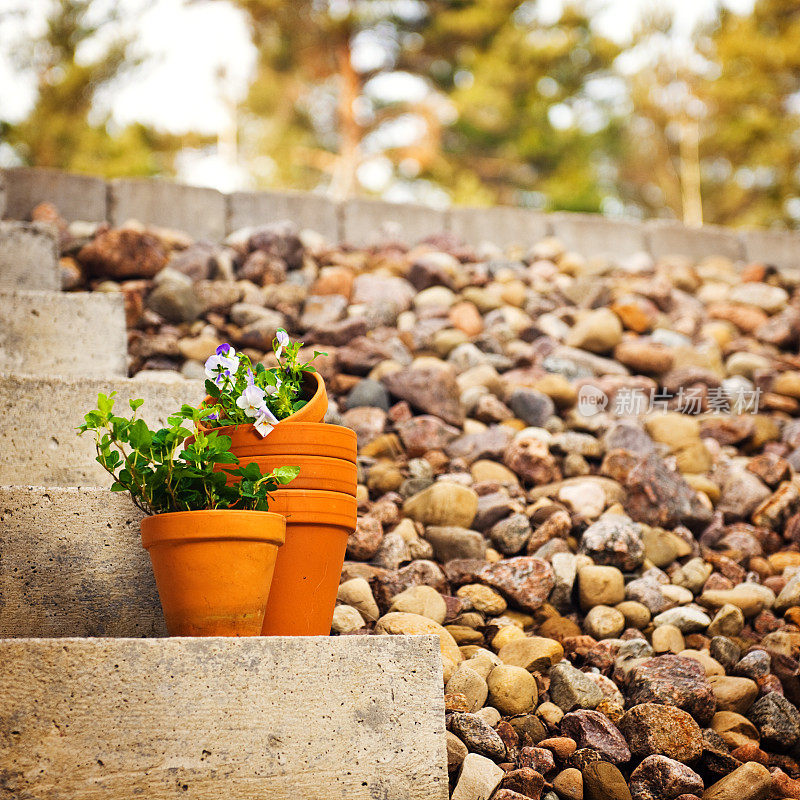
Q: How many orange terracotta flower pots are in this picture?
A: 5